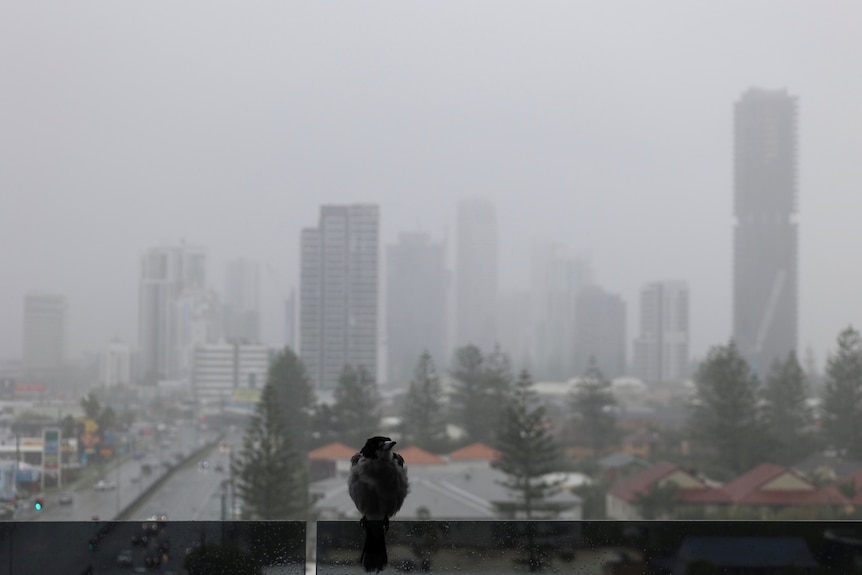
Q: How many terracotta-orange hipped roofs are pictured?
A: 3